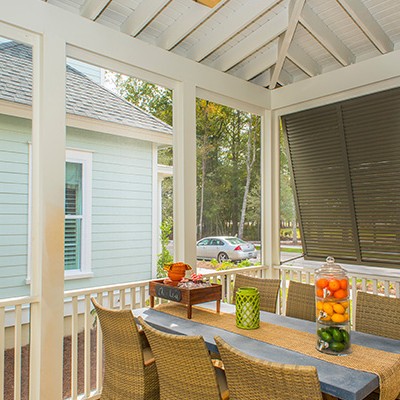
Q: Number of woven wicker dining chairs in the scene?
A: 6